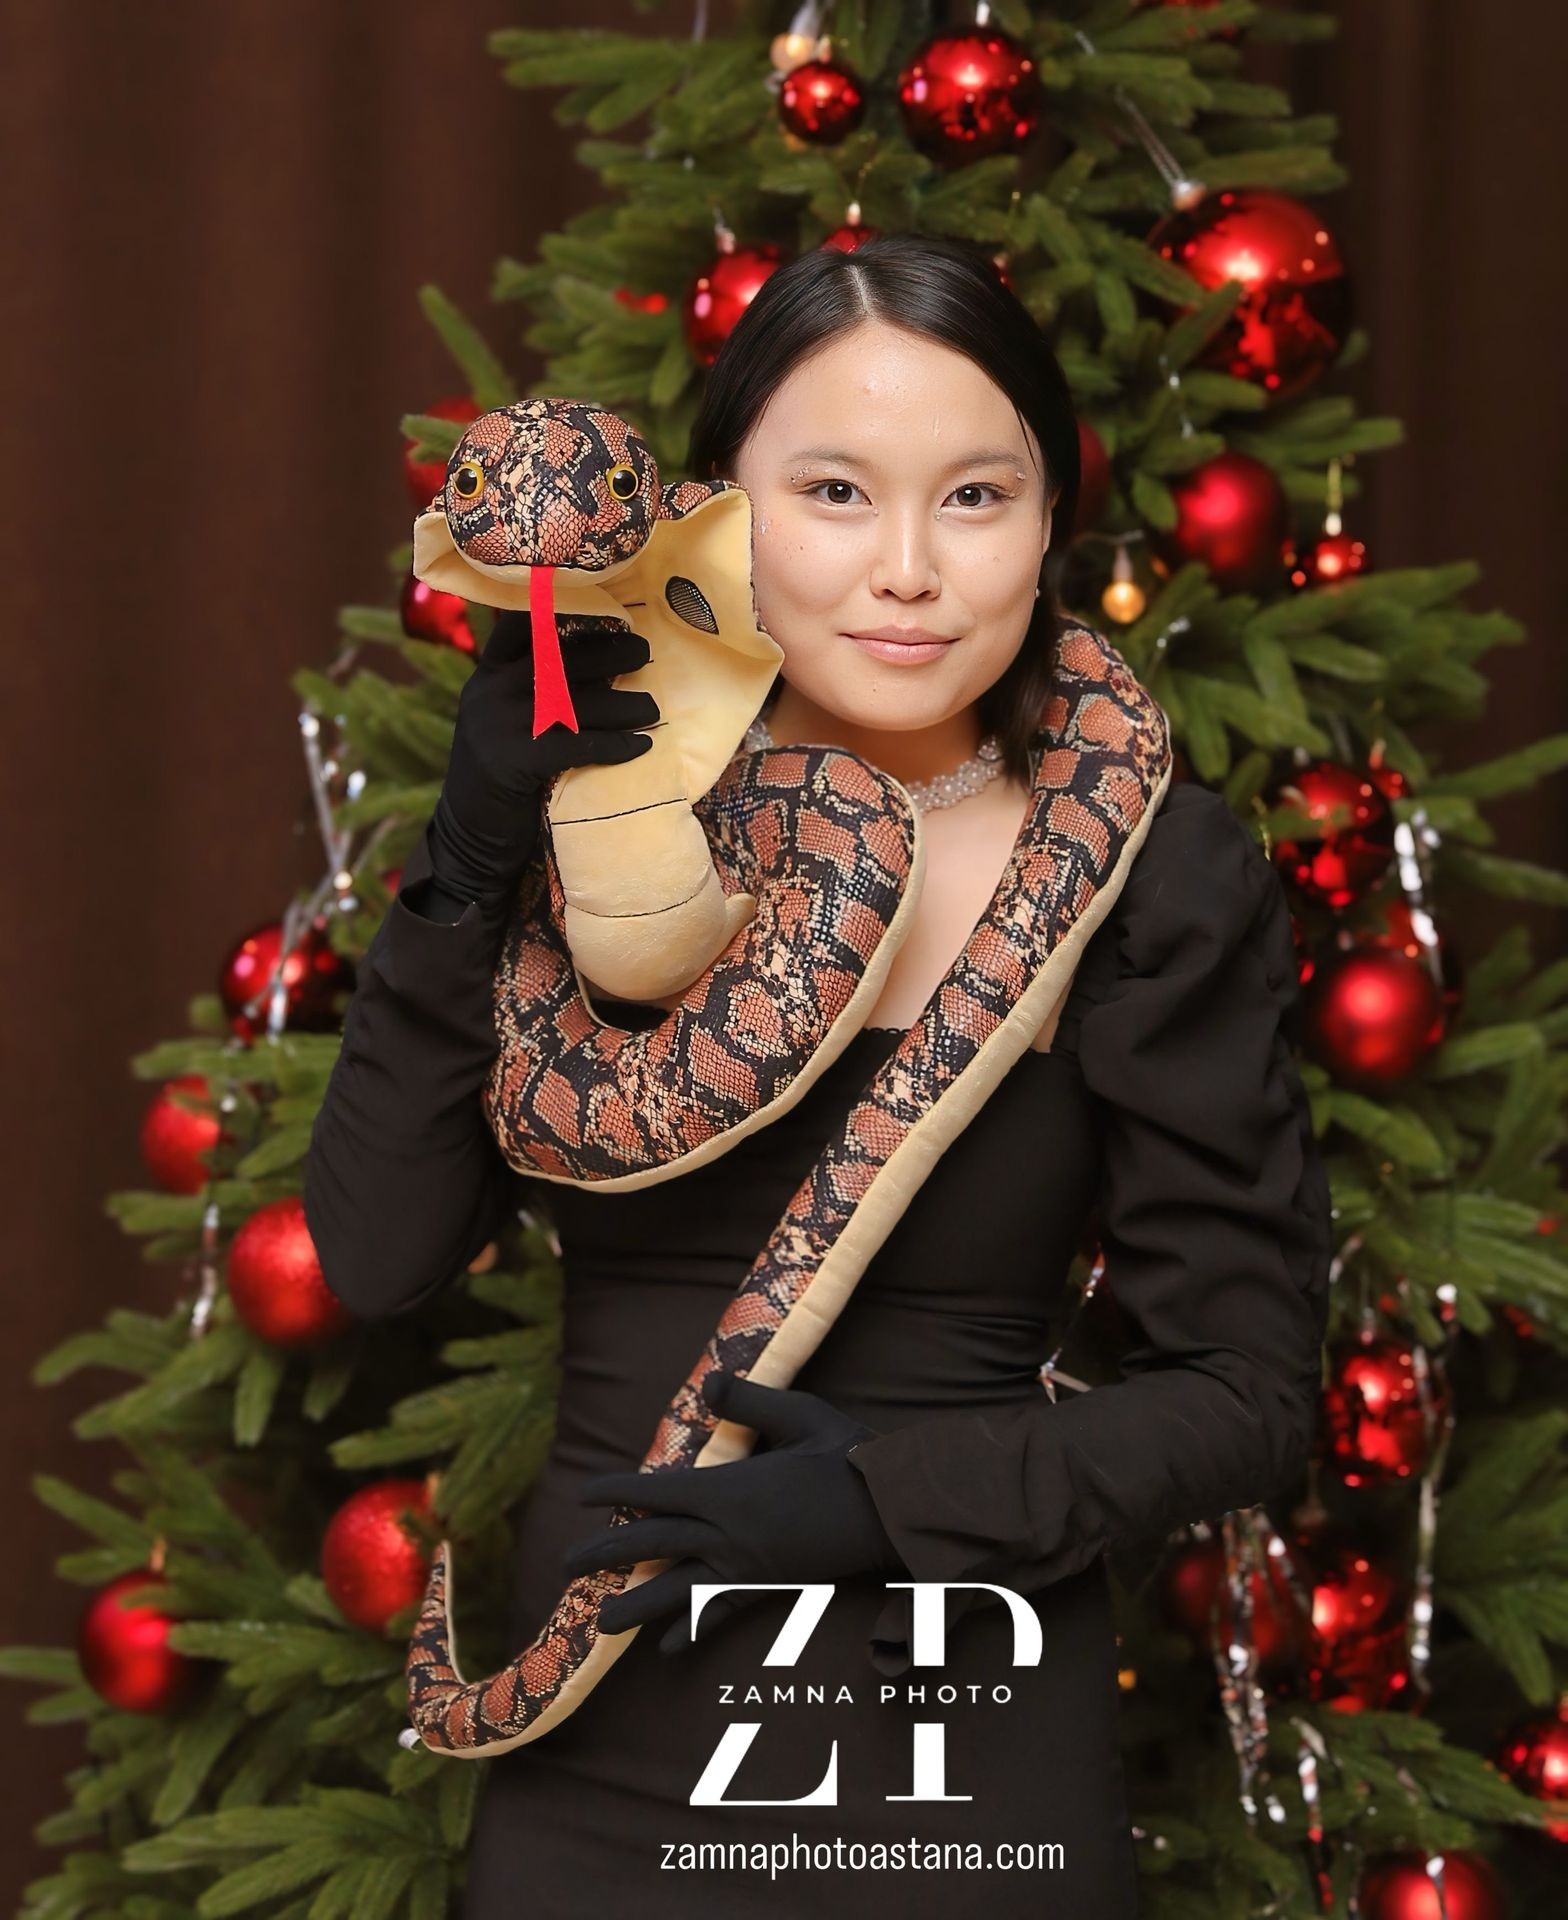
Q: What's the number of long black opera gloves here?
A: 2